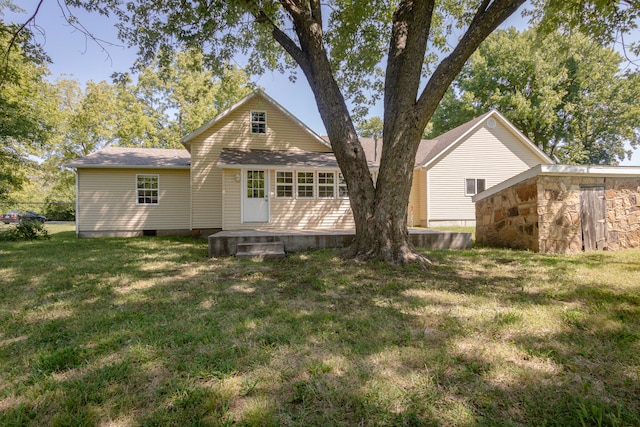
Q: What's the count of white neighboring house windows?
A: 1